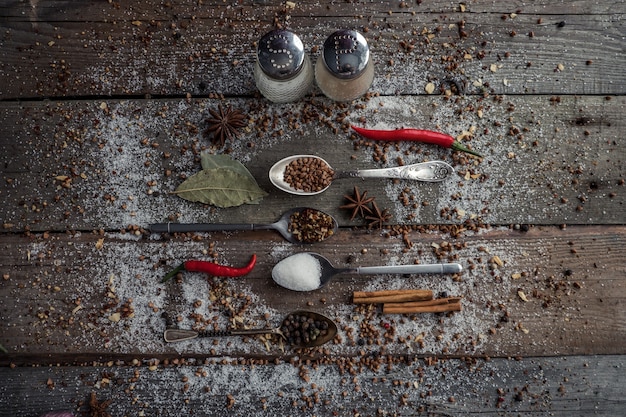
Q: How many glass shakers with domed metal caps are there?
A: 2